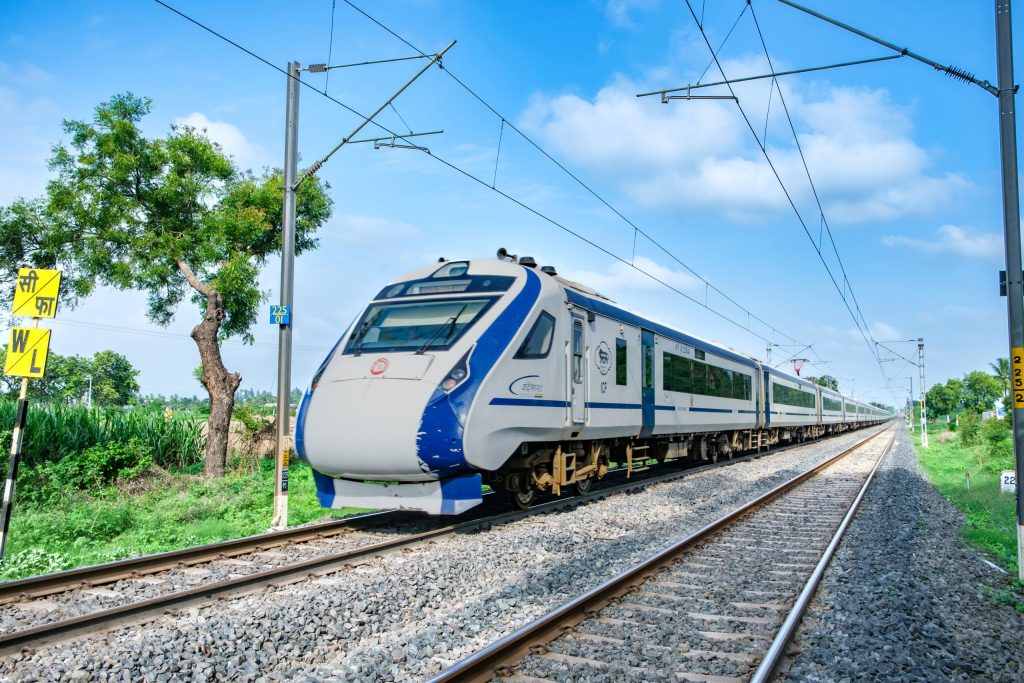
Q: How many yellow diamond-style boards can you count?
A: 2